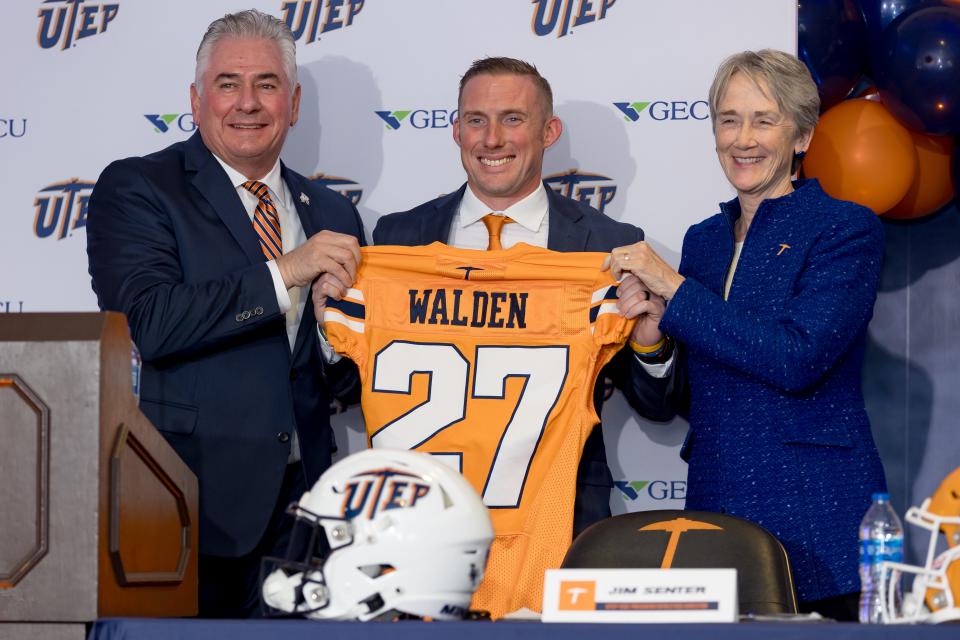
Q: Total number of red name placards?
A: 0